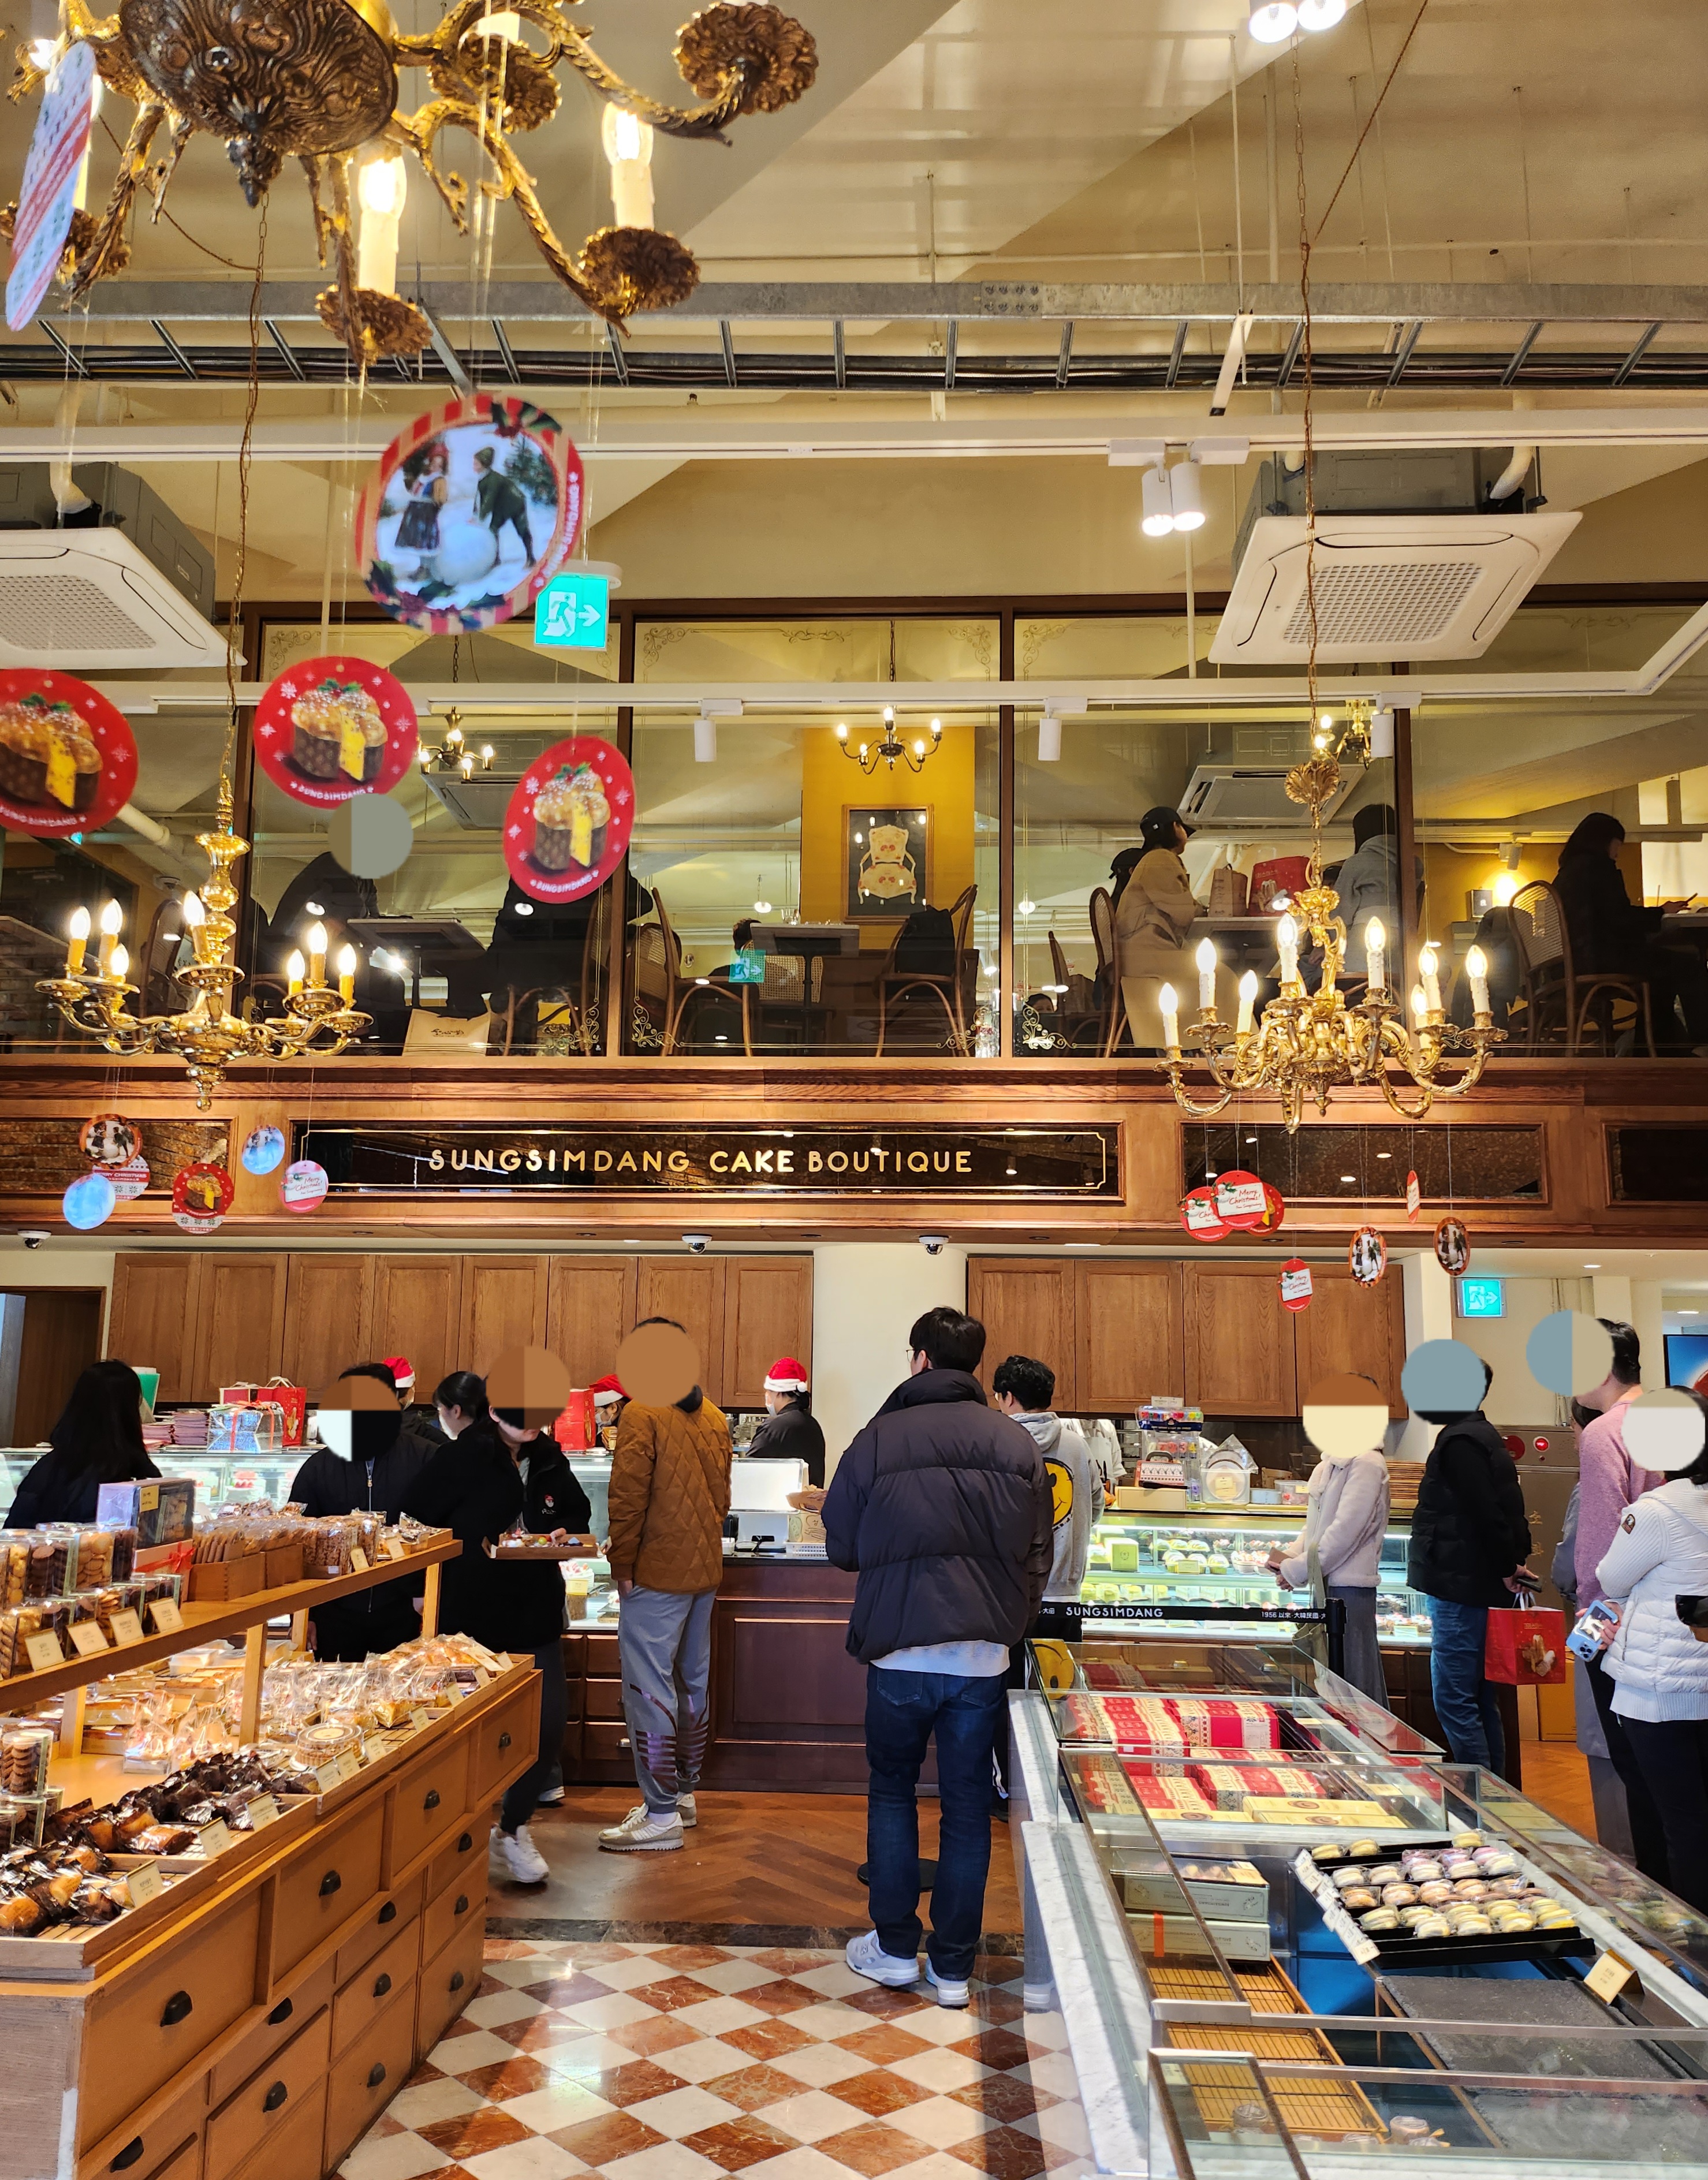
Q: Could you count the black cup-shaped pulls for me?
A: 13